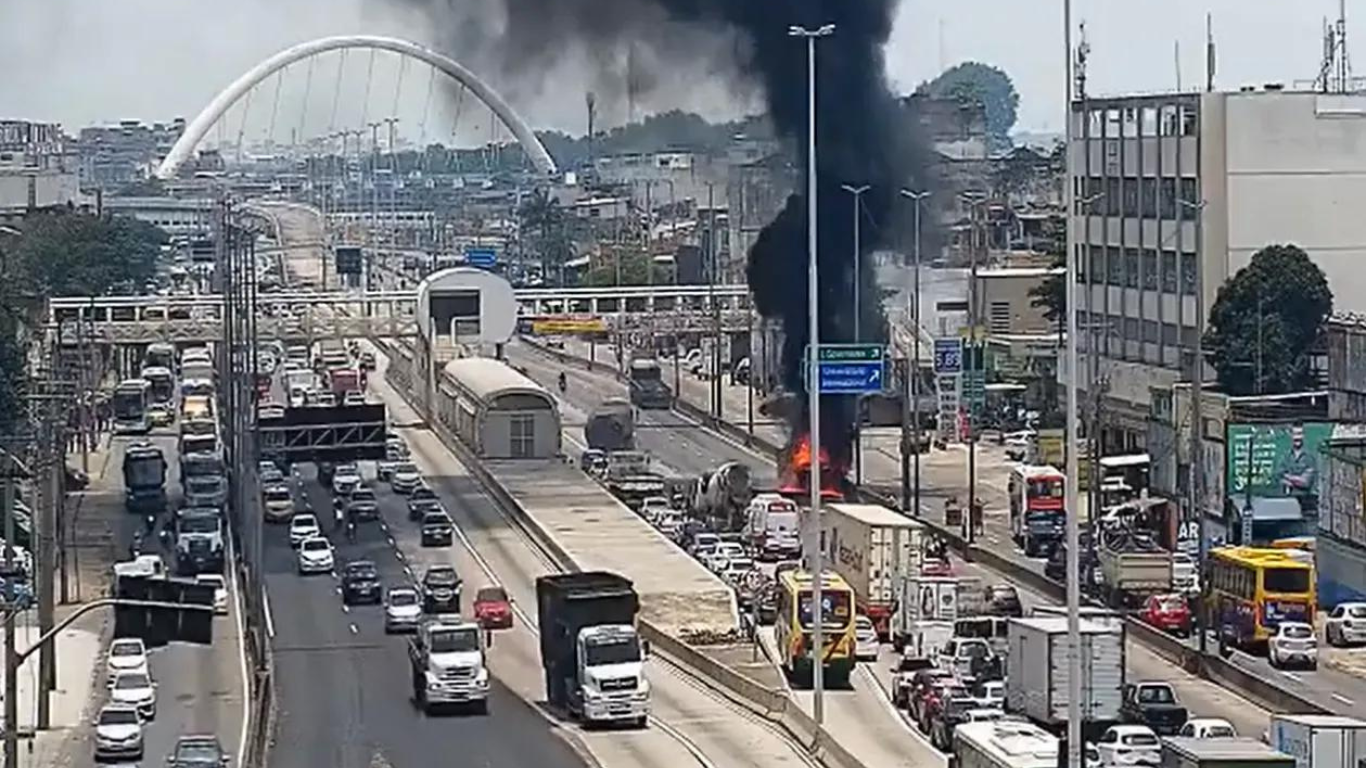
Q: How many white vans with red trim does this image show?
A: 1